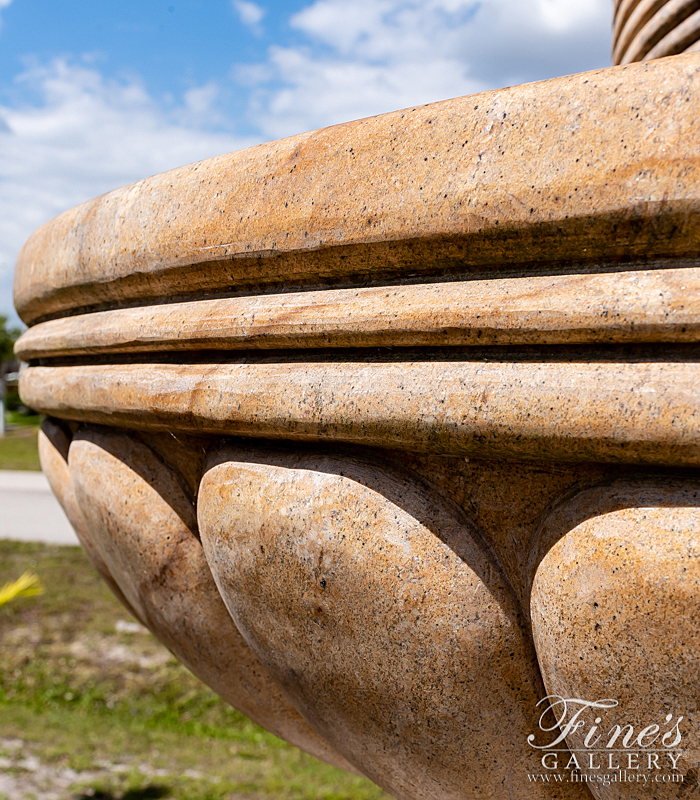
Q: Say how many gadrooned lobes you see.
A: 4